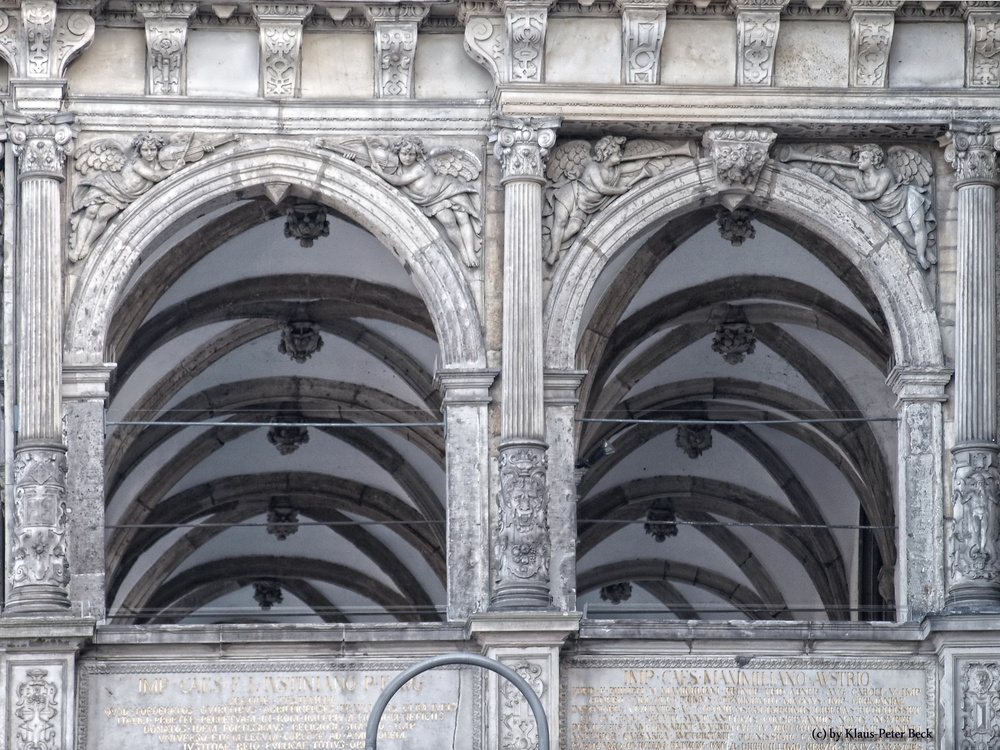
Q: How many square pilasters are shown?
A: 4